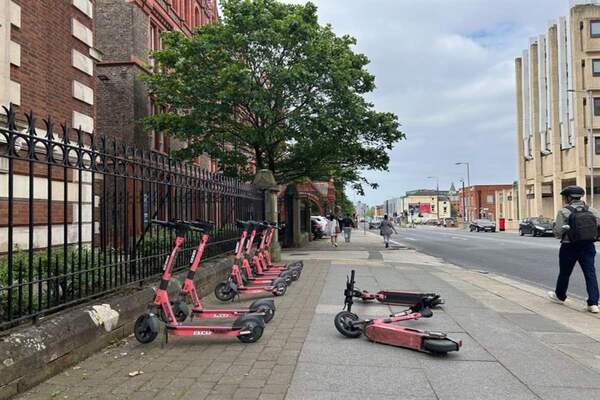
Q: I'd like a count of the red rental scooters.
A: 9